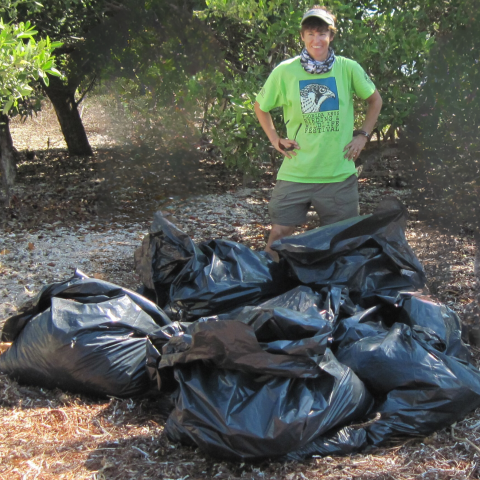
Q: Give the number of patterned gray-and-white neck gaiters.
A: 1